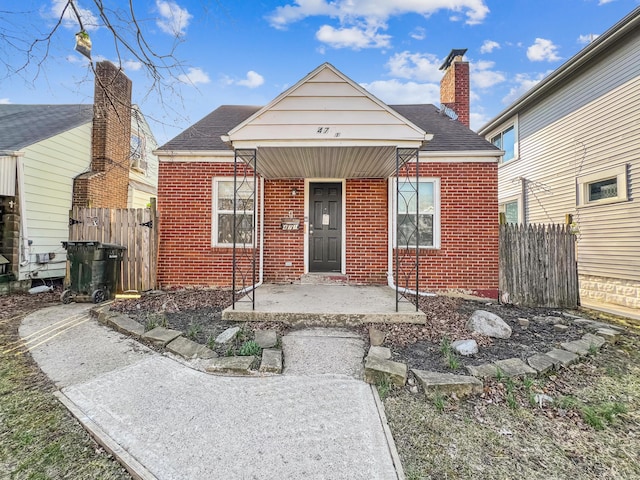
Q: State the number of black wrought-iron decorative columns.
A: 2